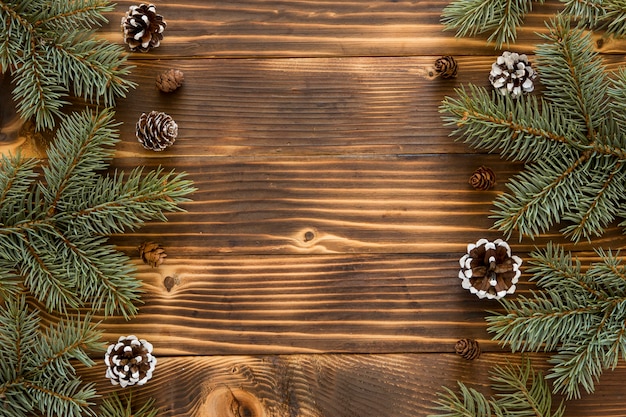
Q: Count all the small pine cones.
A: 5